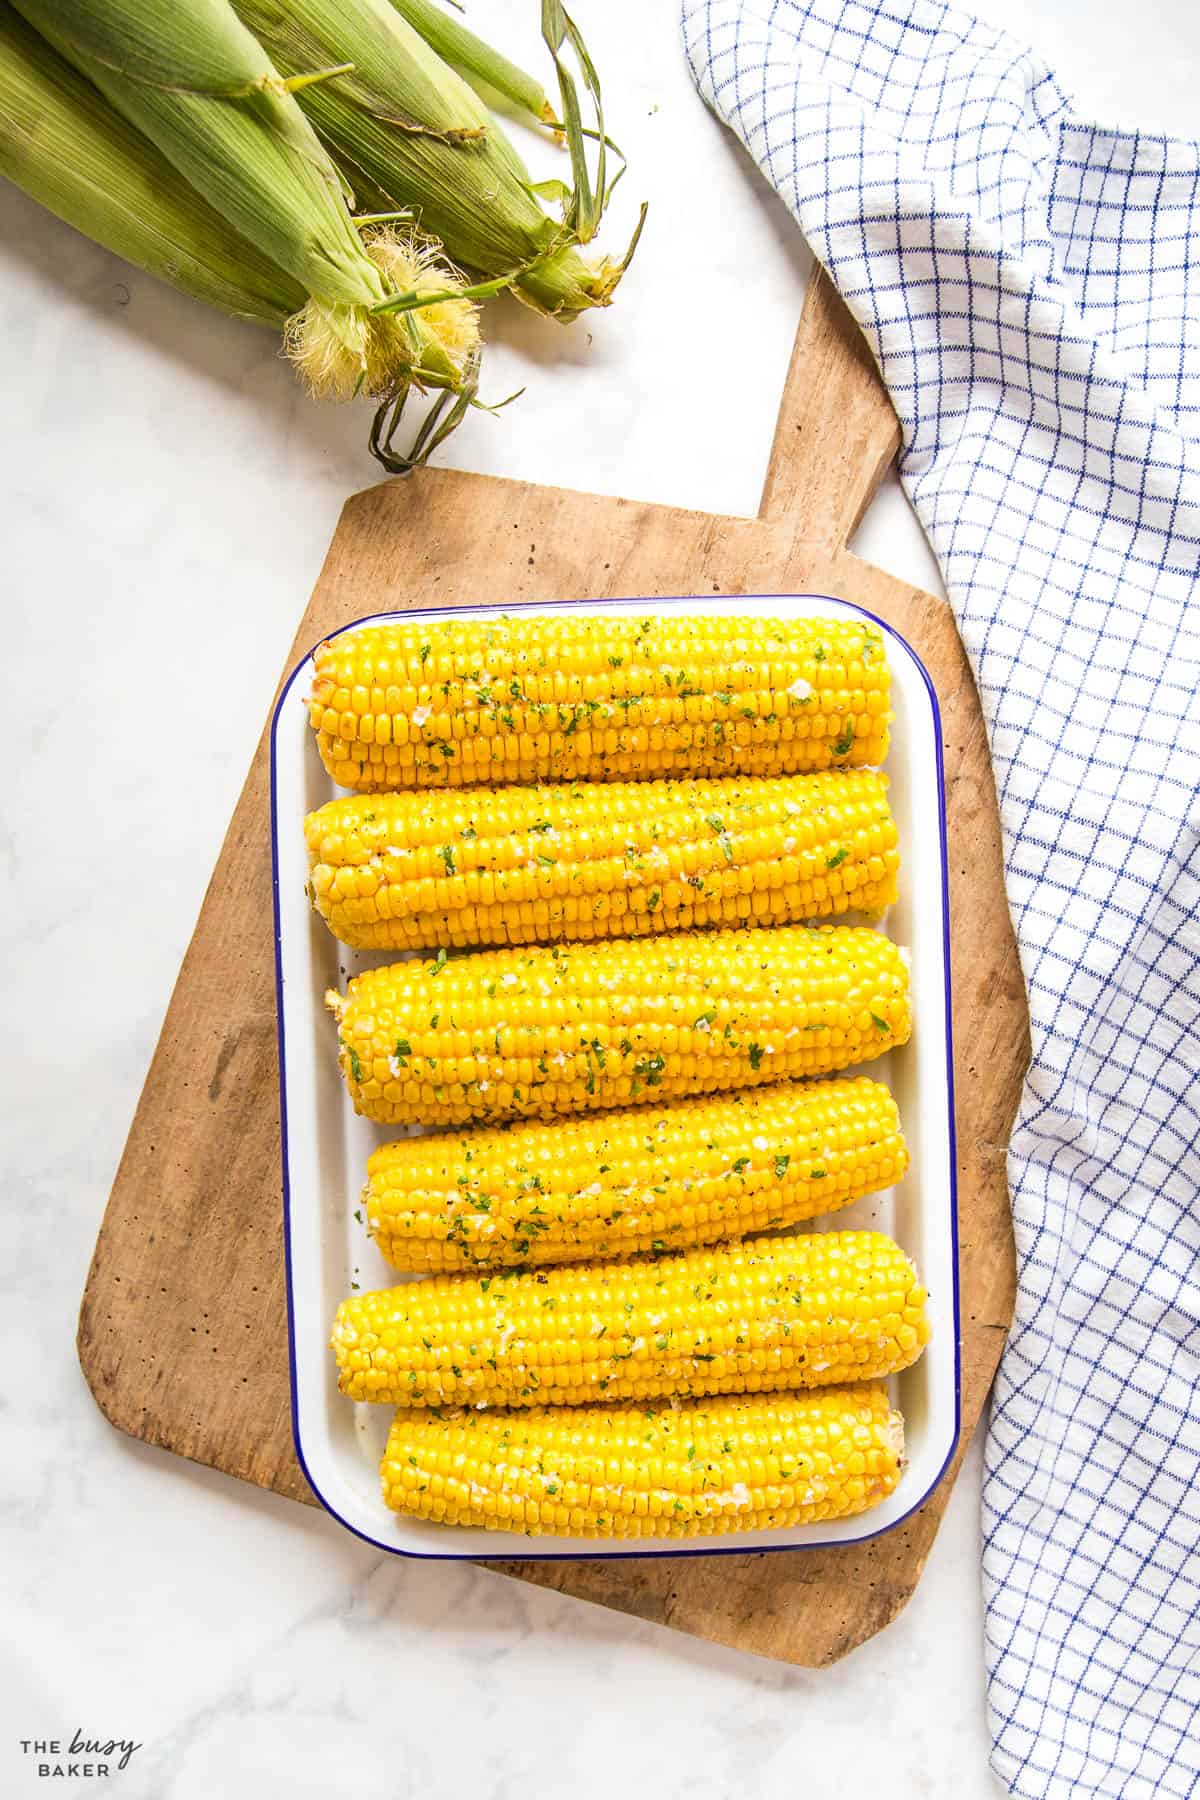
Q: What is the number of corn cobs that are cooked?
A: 6